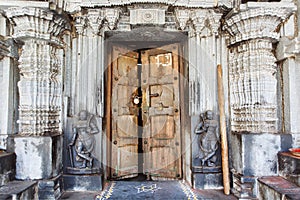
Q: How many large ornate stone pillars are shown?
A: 2